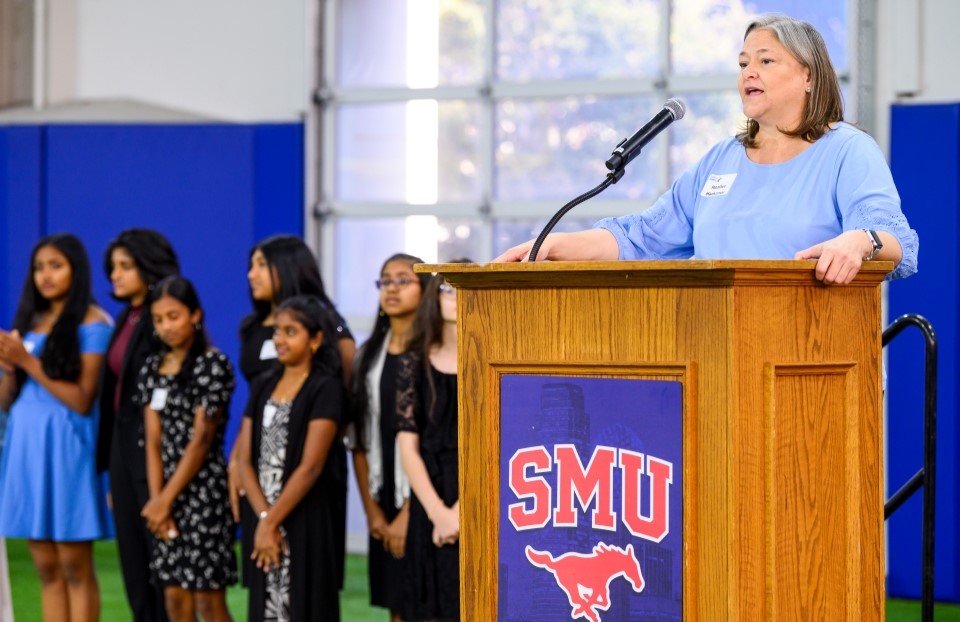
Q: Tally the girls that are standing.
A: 7